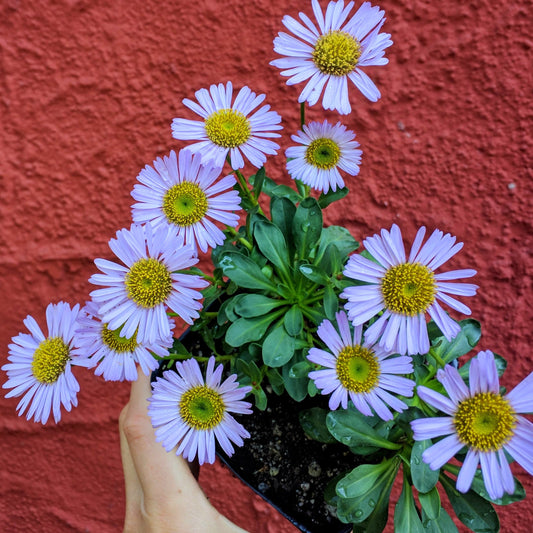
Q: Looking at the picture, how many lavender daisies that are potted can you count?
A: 11